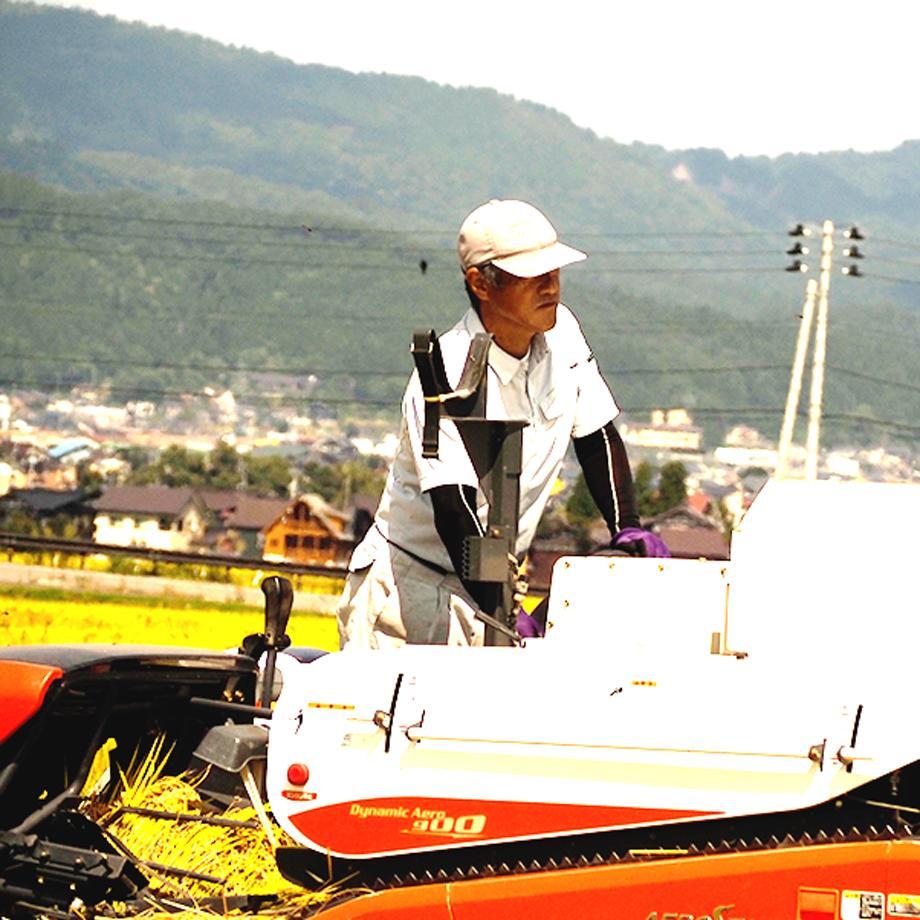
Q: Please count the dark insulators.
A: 6